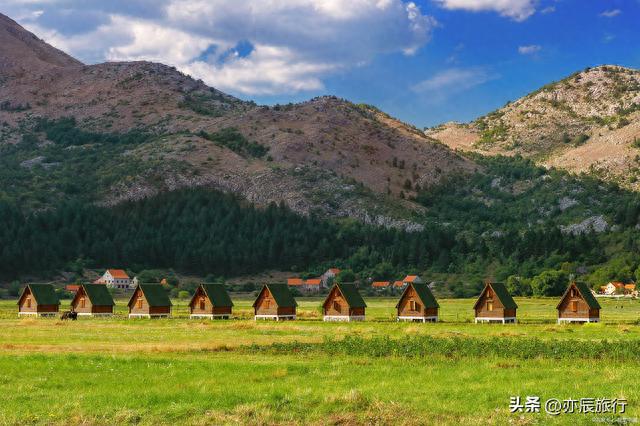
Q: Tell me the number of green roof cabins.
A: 9